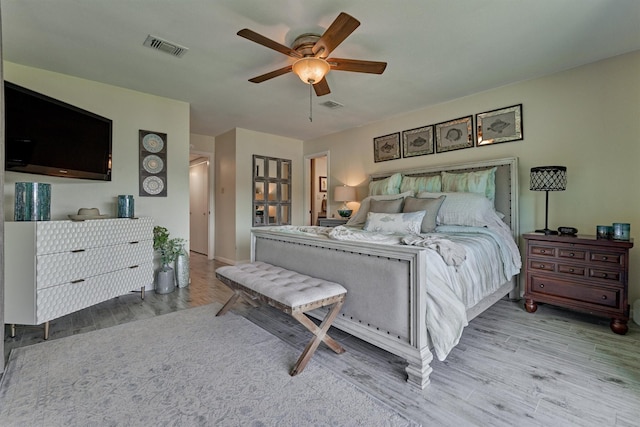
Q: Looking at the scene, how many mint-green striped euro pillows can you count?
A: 3